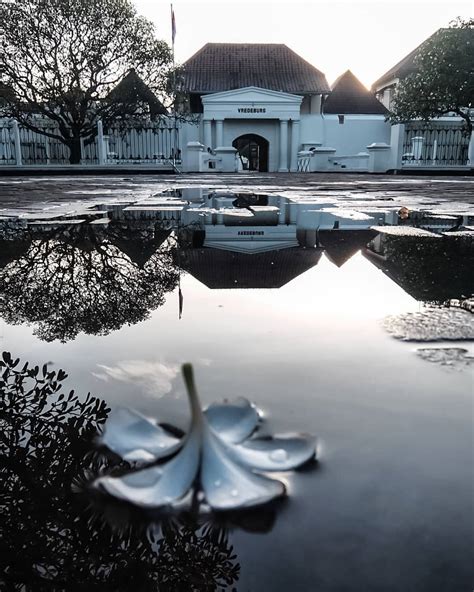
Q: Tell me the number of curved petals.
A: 5